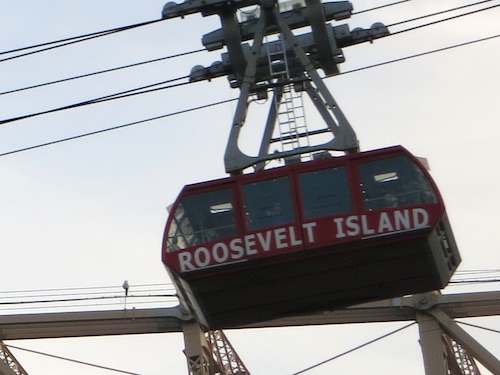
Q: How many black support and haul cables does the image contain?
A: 6